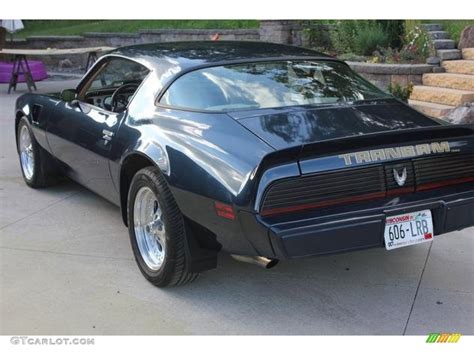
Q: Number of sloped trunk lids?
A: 1